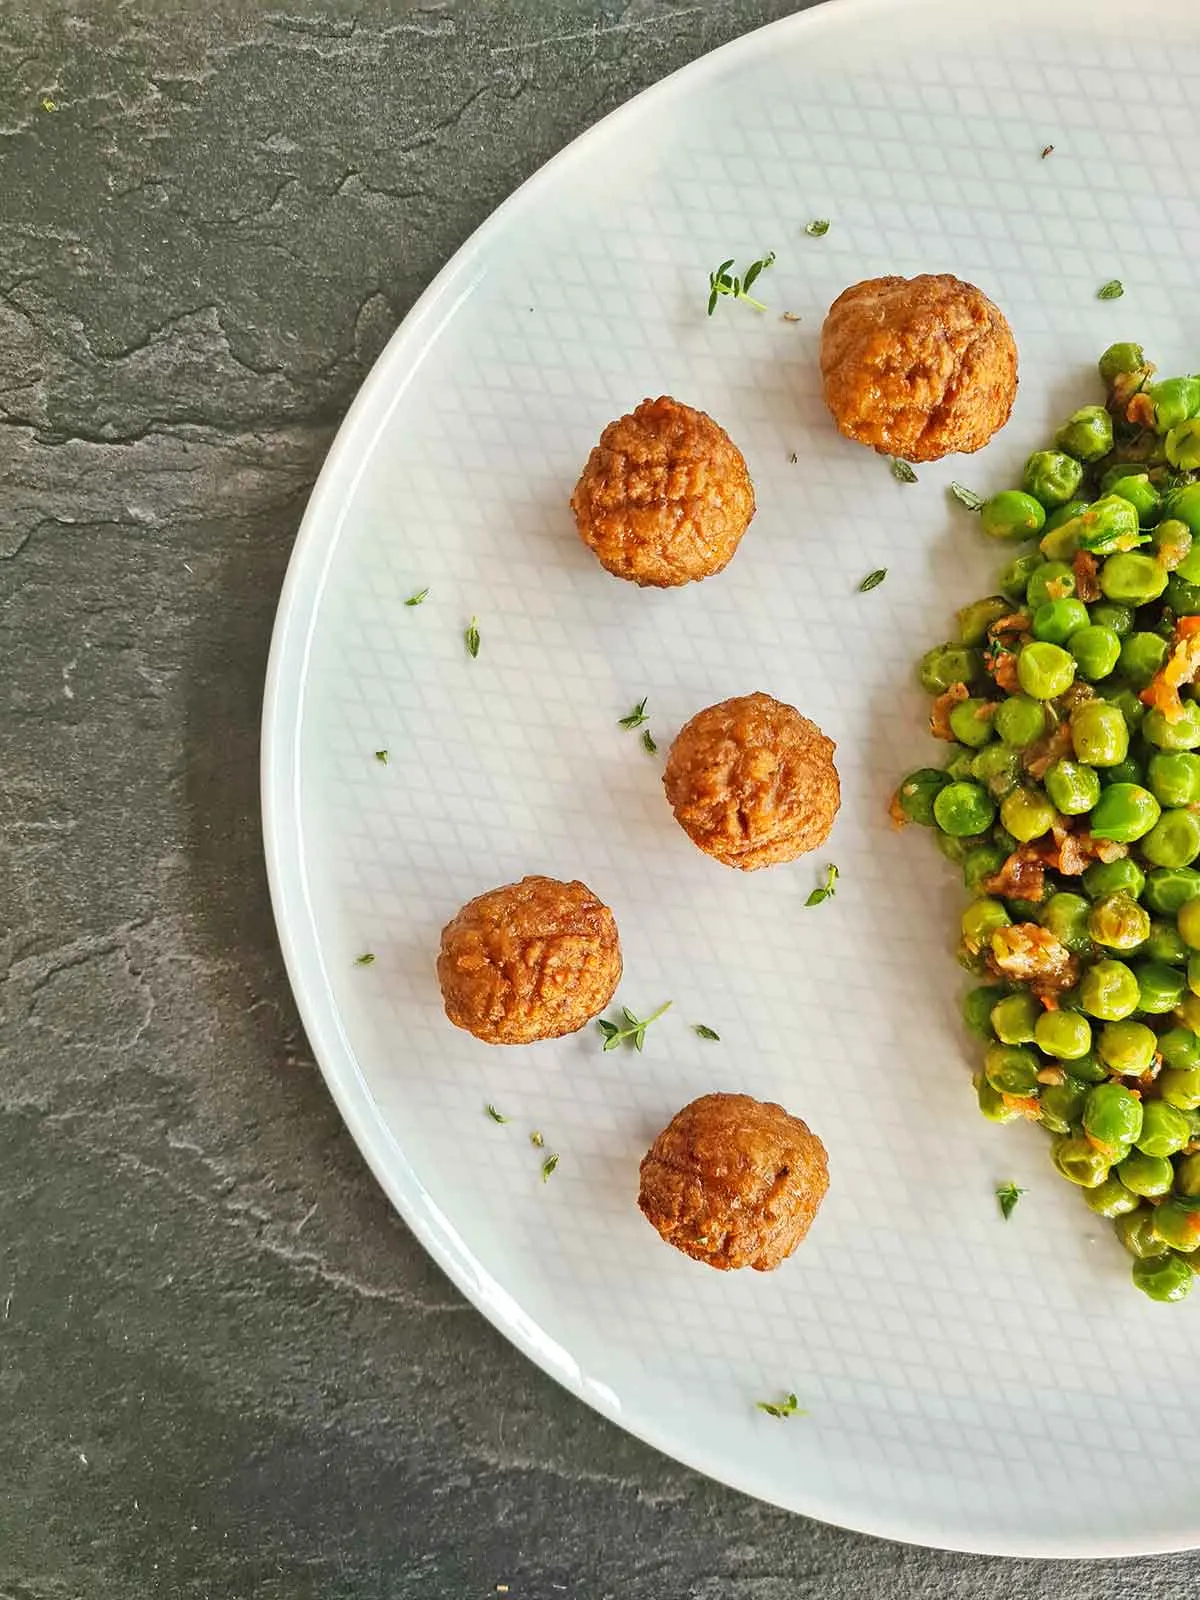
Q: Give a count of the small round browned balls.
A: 5